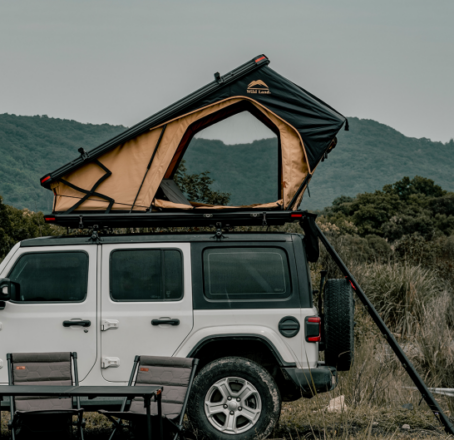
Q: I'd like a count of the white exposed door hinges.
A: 2